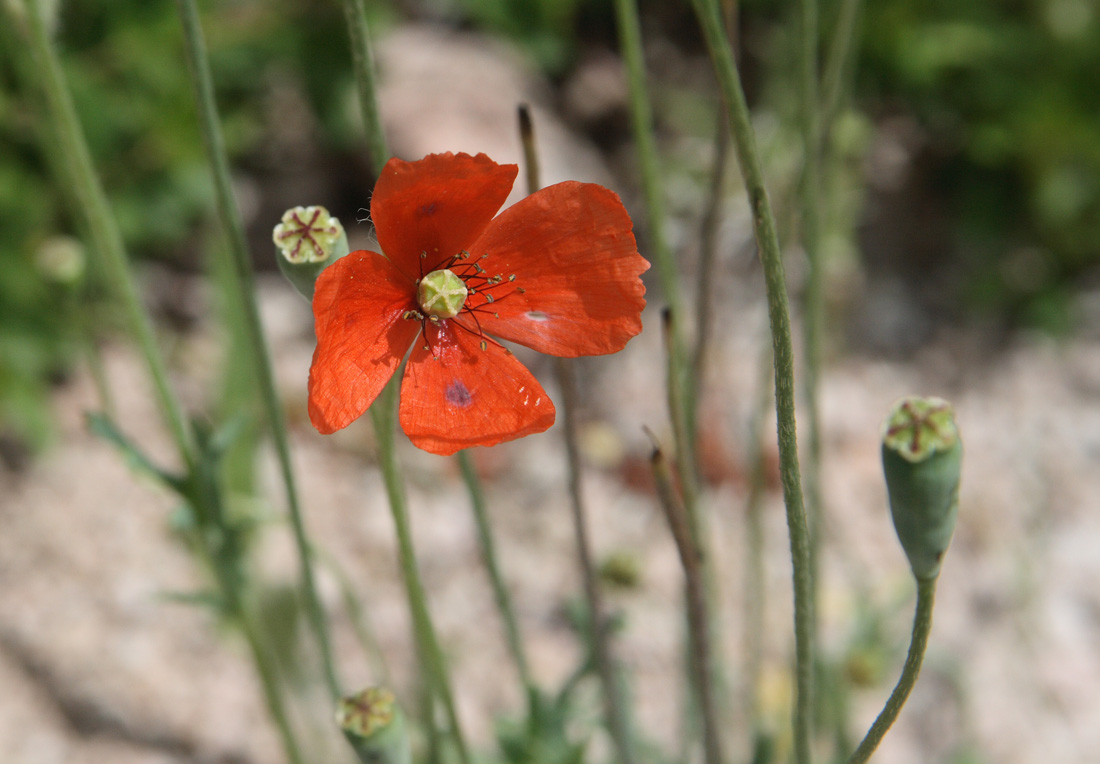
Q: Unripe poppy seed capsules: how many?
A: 3